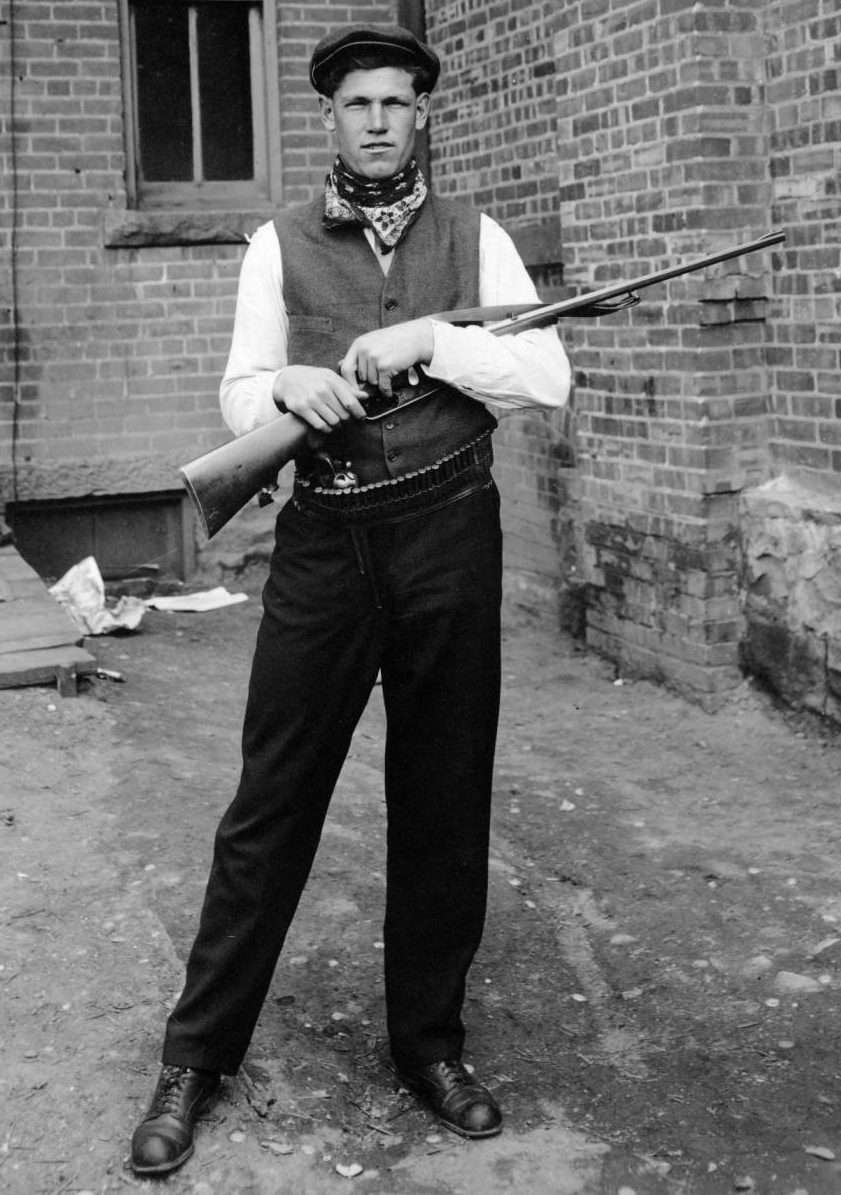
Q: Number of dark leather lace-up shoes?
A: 2